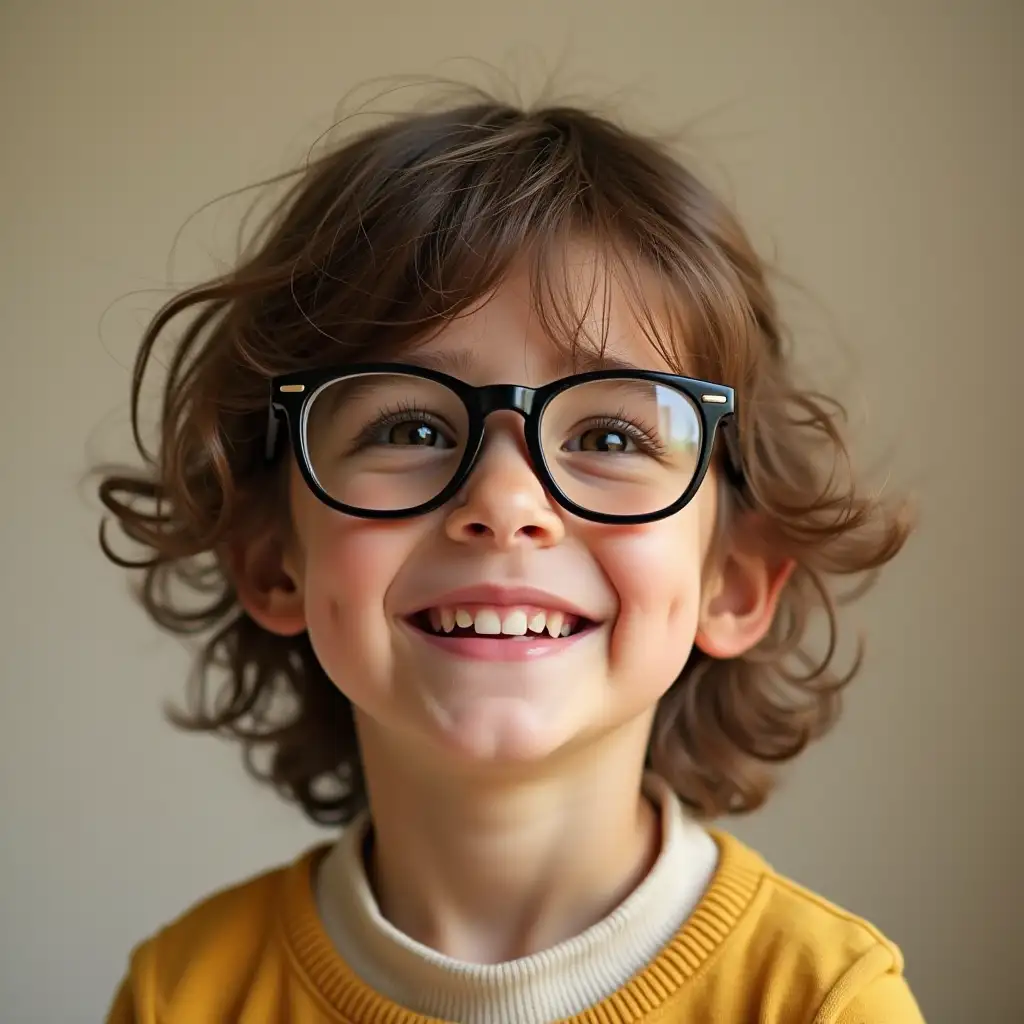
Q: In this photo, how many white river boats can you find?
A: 0